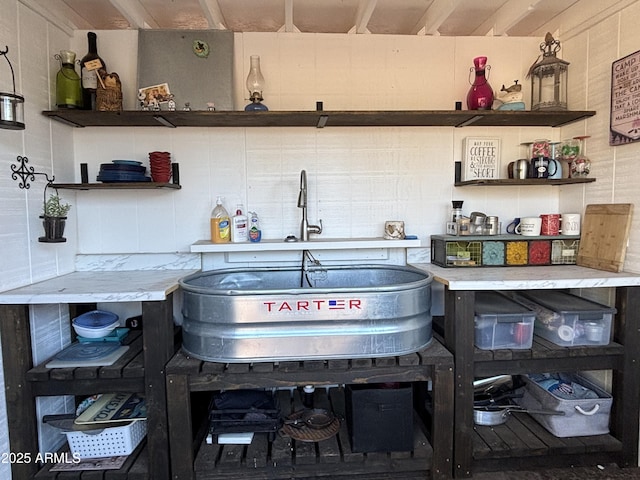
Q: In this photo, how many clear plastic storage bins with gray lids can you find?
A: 2